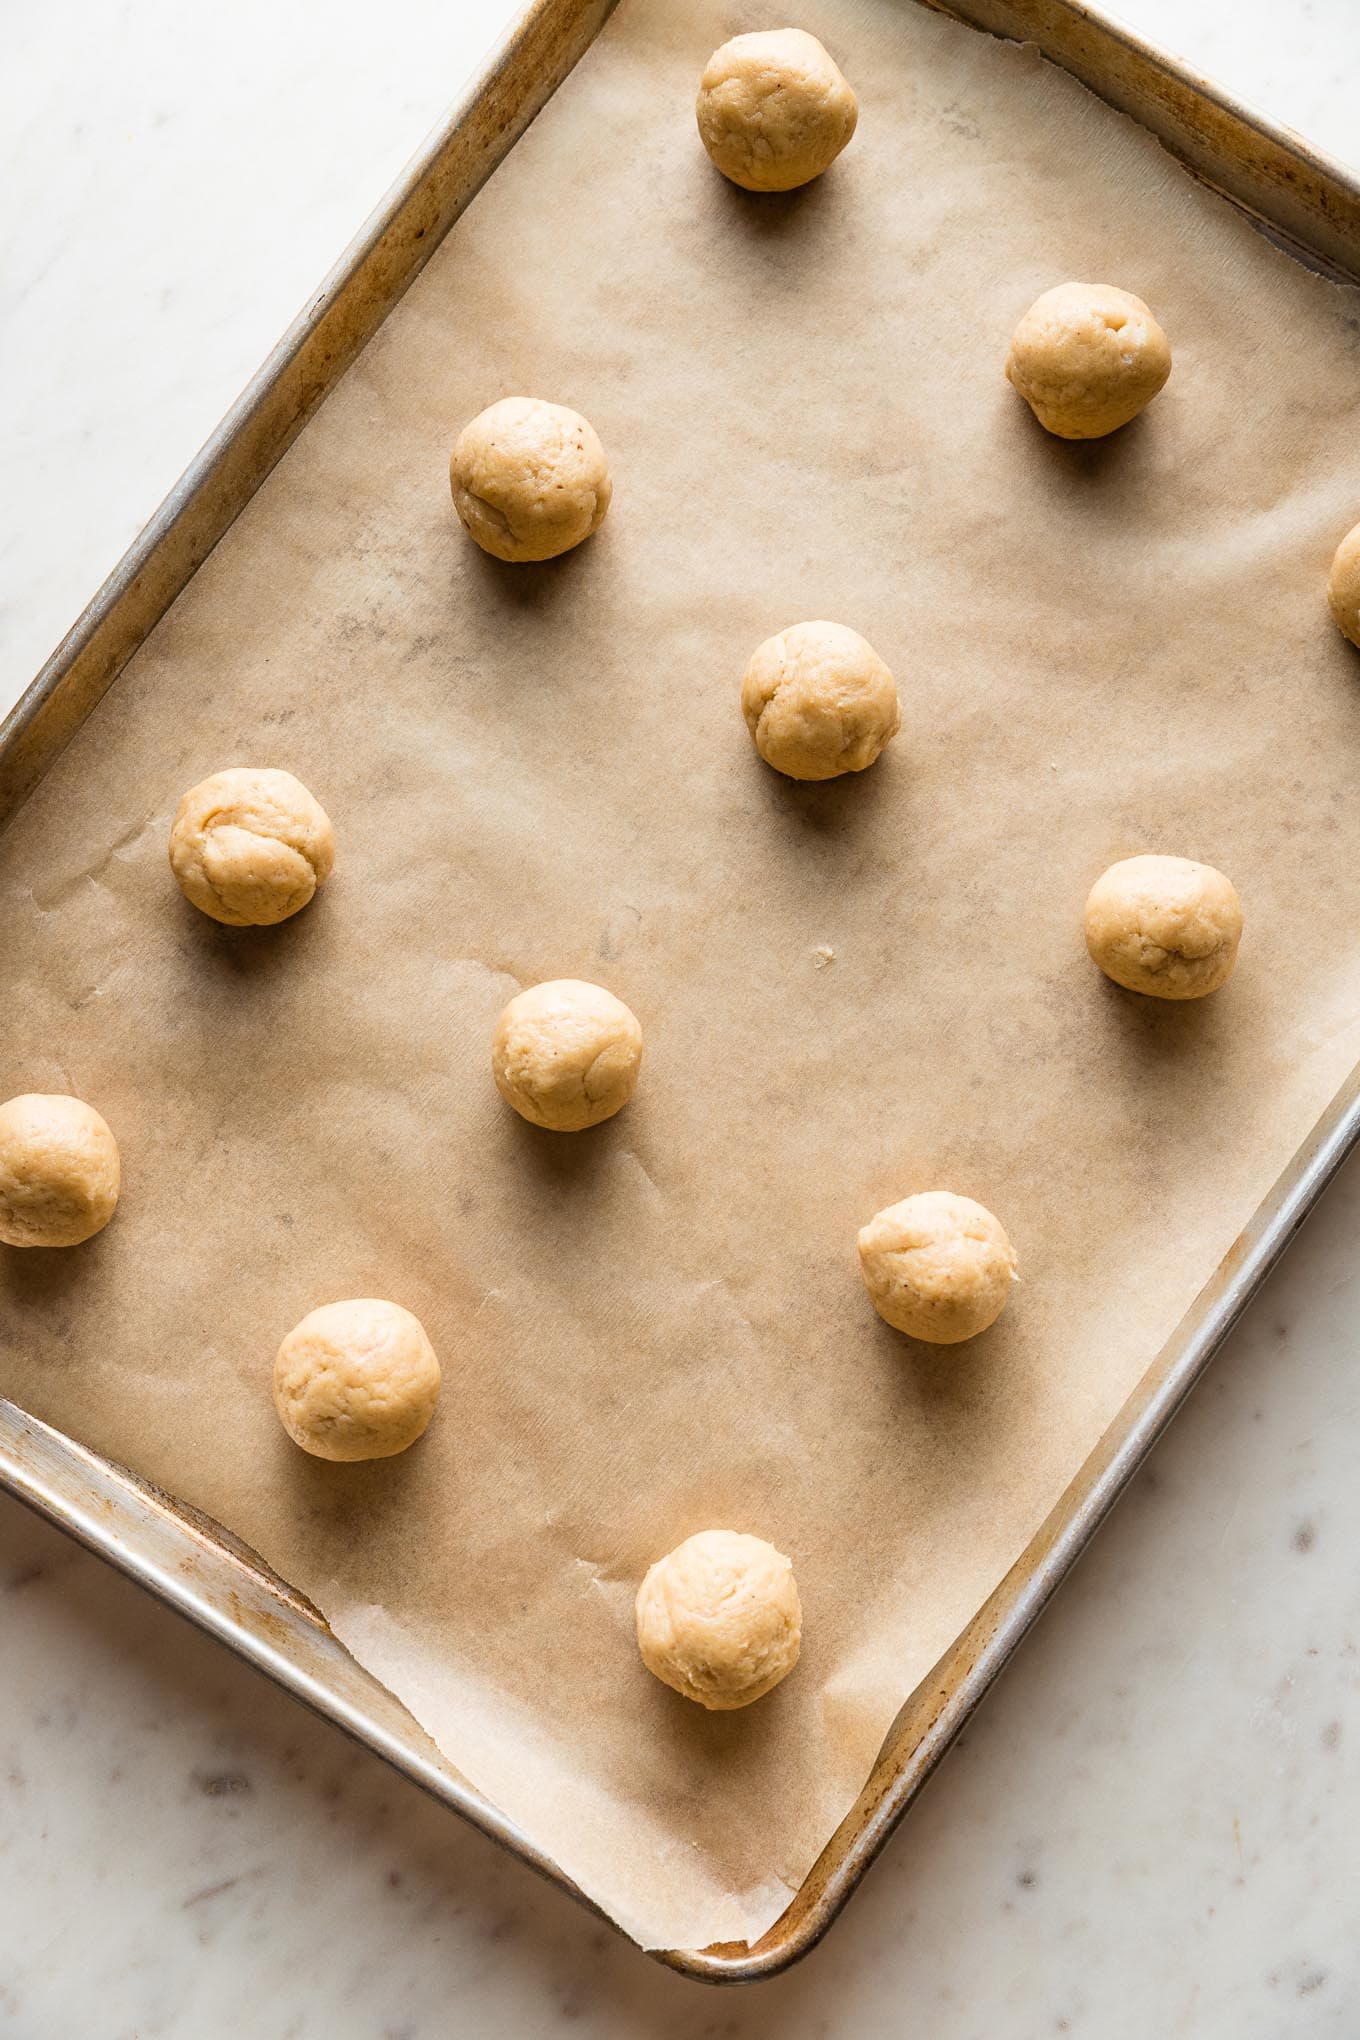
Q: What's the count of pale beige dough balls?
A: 12